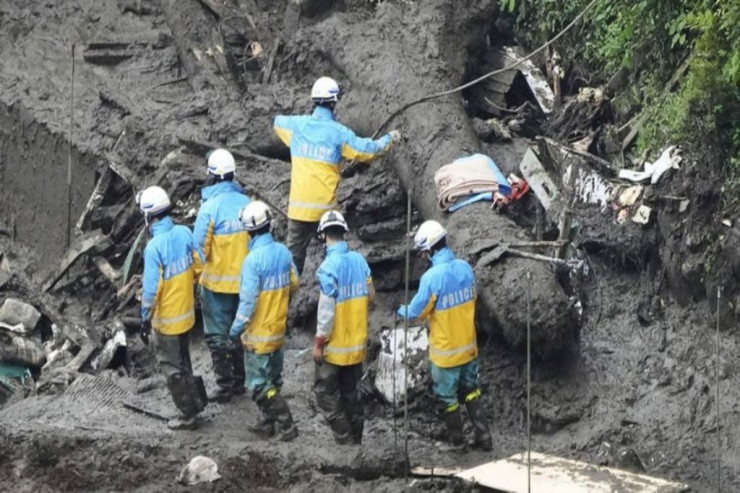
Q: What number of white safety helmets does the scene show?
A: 6